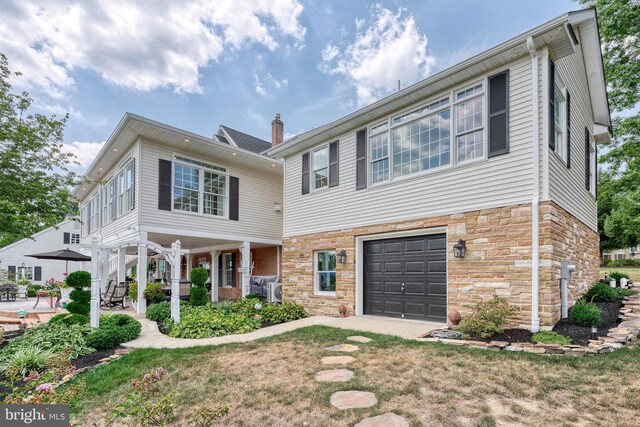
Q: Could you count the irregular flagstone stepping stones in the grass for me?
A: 6